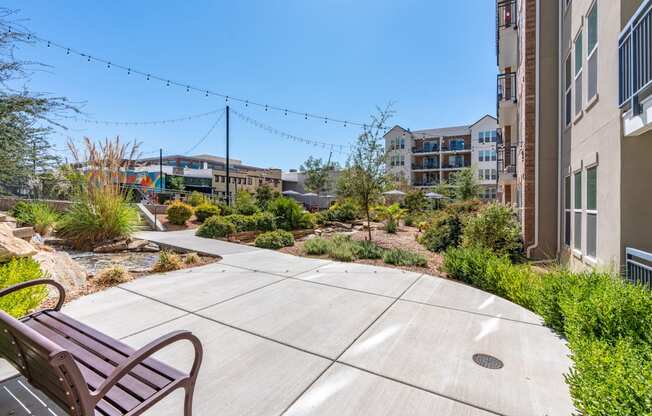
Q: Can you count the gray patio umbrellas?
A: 5